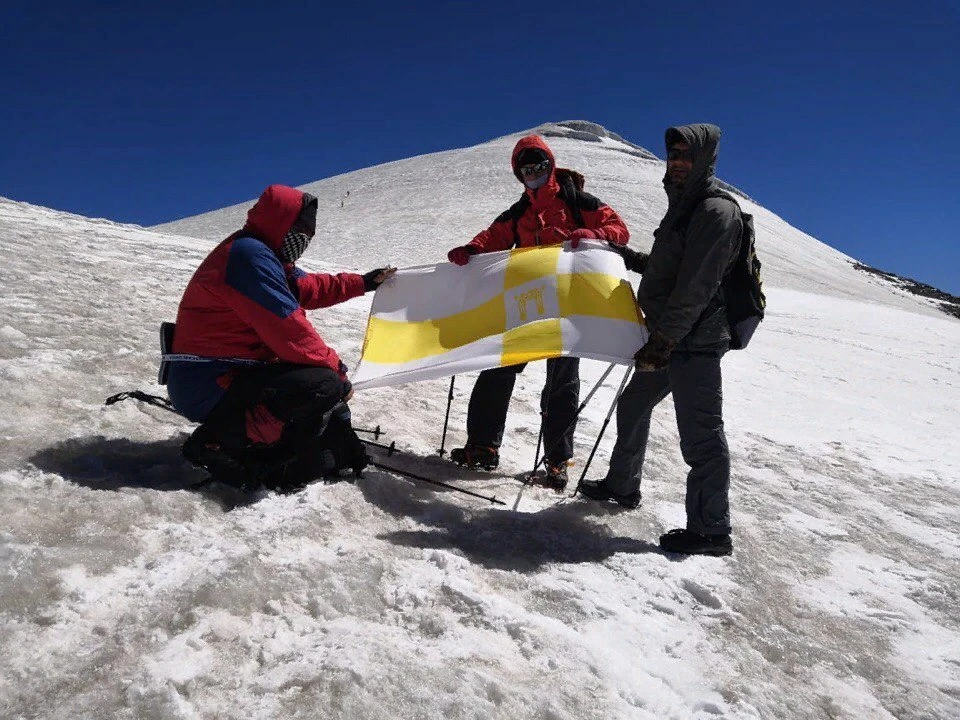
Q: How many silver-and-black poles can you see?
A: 2